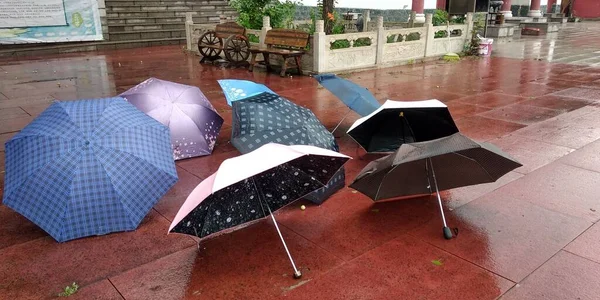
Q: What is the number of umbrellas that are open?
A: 8